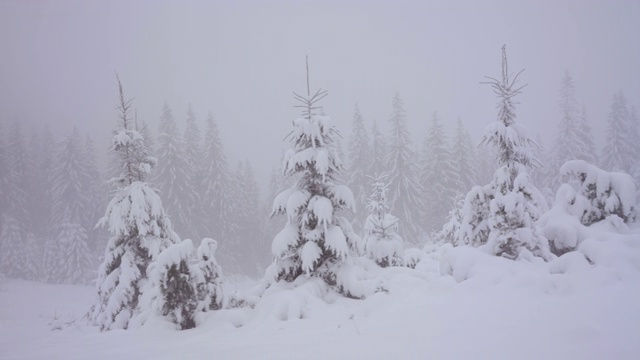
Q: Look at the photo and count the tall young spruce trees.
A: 3